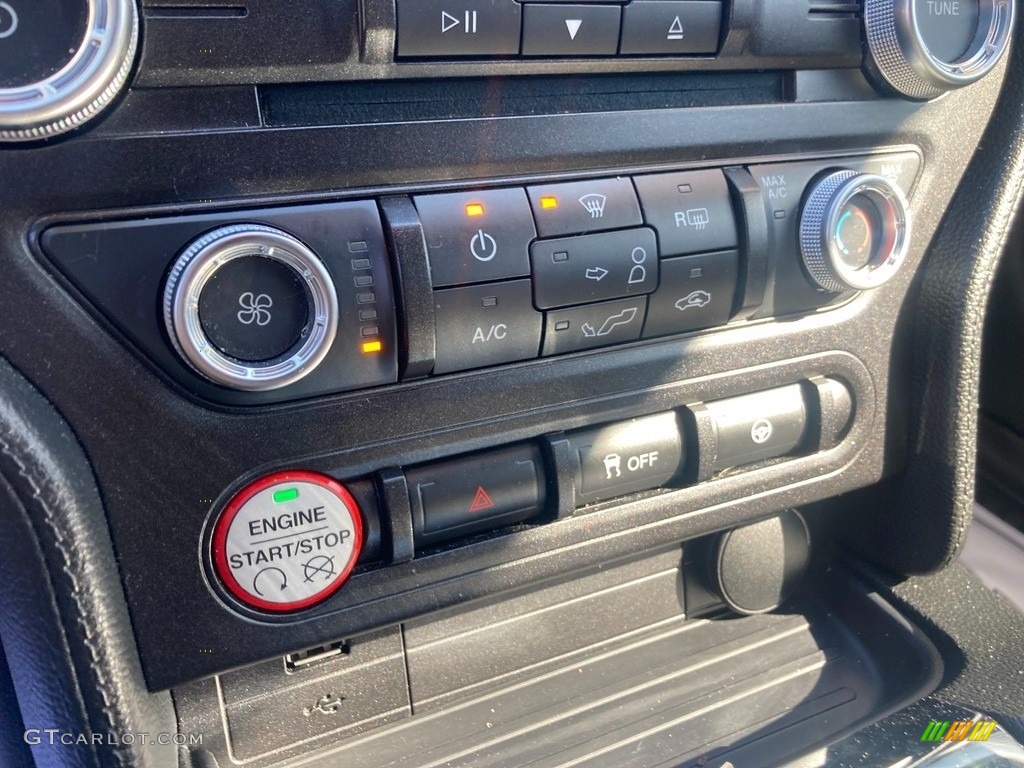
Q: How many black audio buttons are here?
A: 3